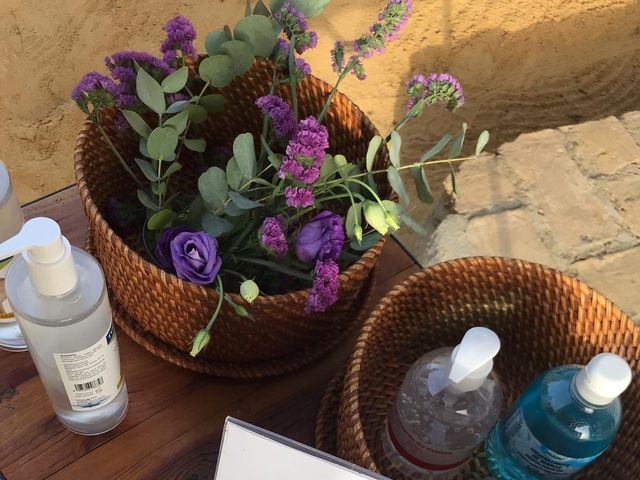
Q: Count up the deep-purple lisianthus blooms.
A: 2